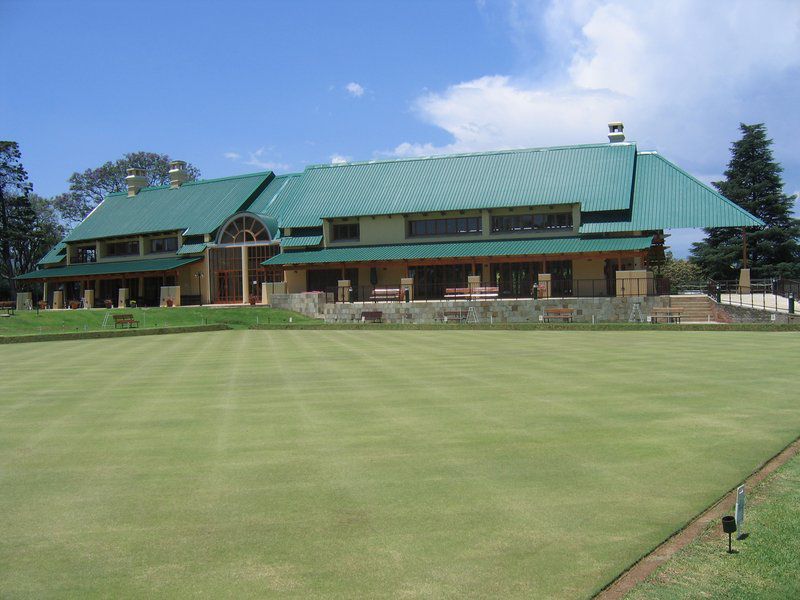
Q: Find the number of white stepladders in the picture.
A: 3